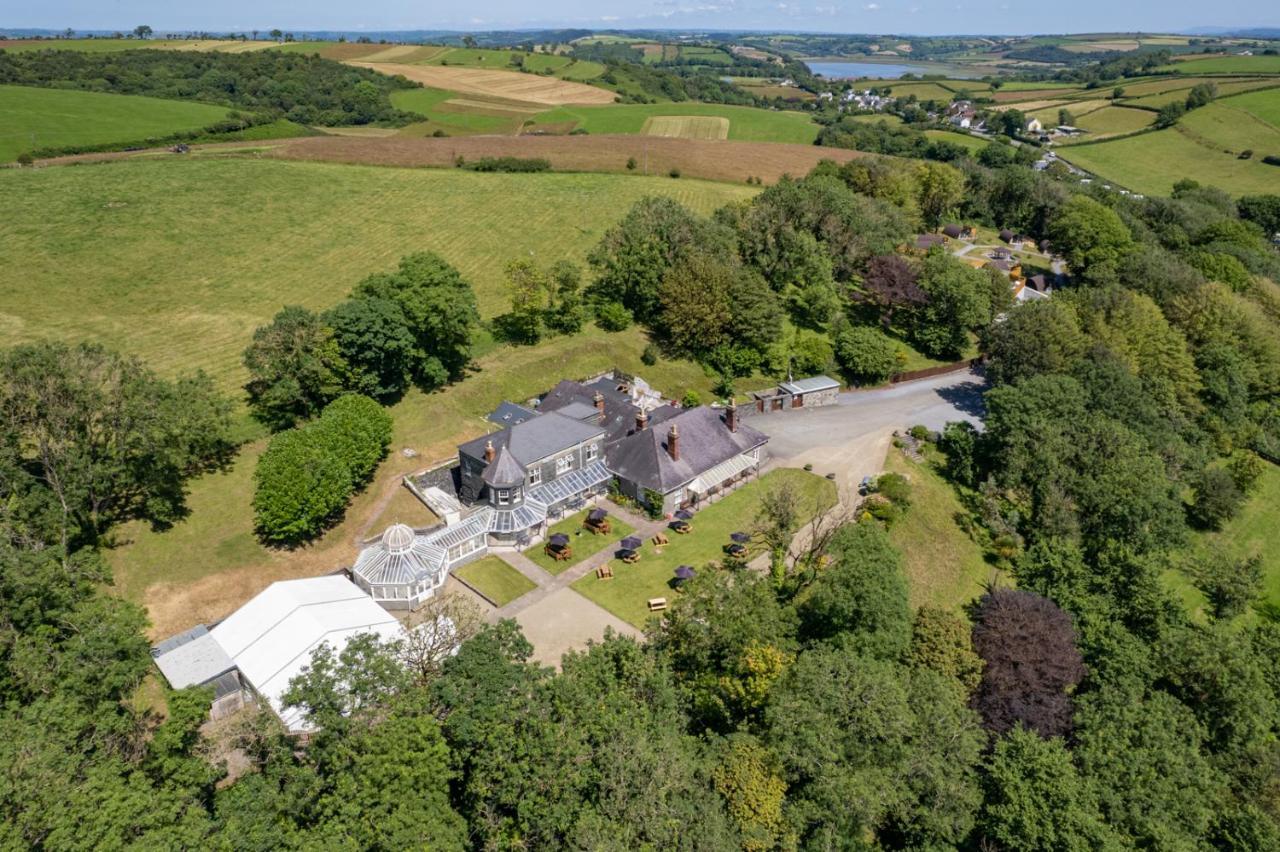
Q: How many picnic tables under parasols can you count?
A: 6